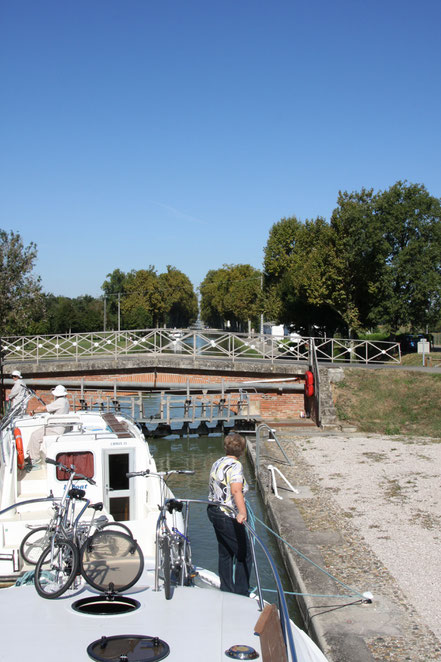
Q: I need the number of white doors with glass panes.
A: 1